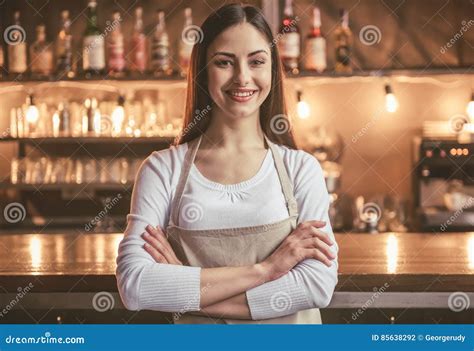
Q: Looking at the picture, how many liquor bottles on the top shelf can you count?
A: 11